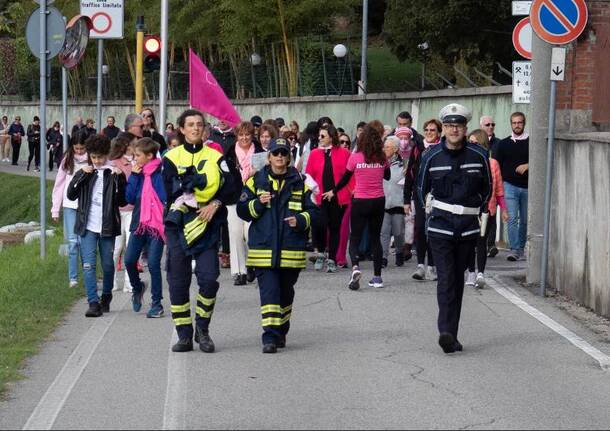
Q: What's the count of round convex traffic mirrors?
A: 1